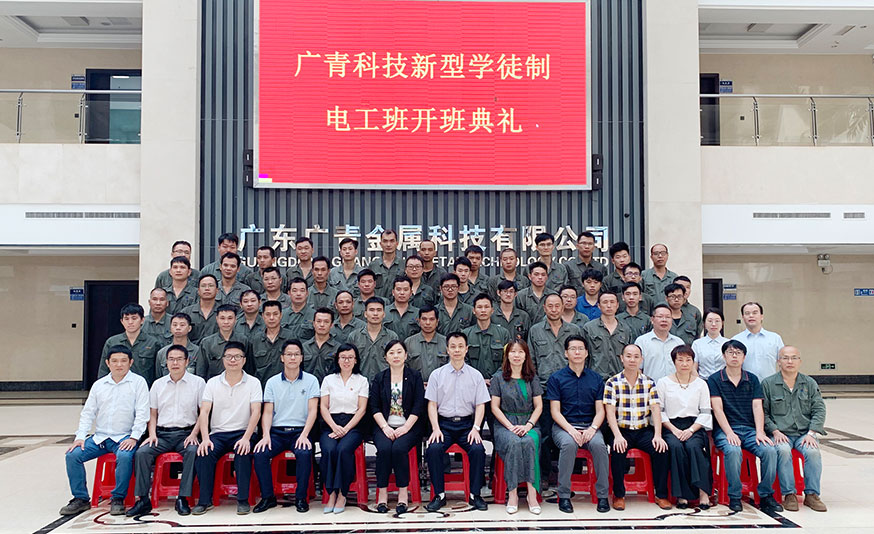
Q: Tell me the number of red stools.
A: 13